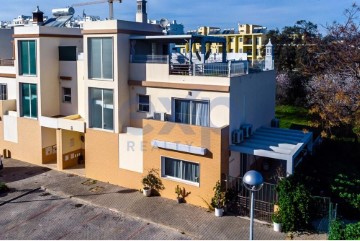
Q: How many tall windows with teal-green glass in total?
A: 4